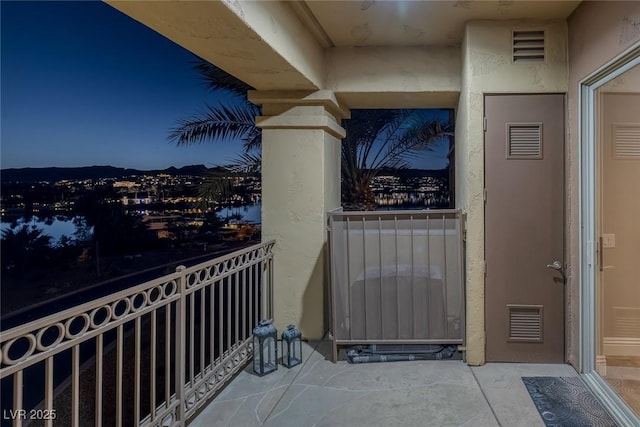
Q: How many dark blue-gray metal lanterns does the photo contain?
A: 2